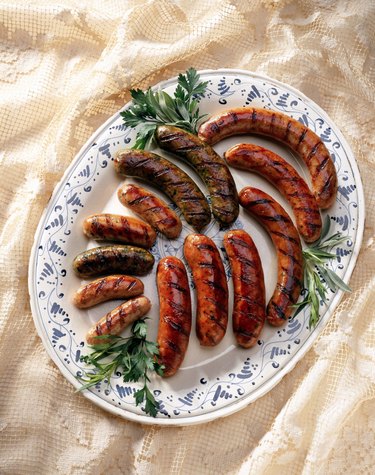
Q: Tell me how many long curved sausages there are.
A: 3